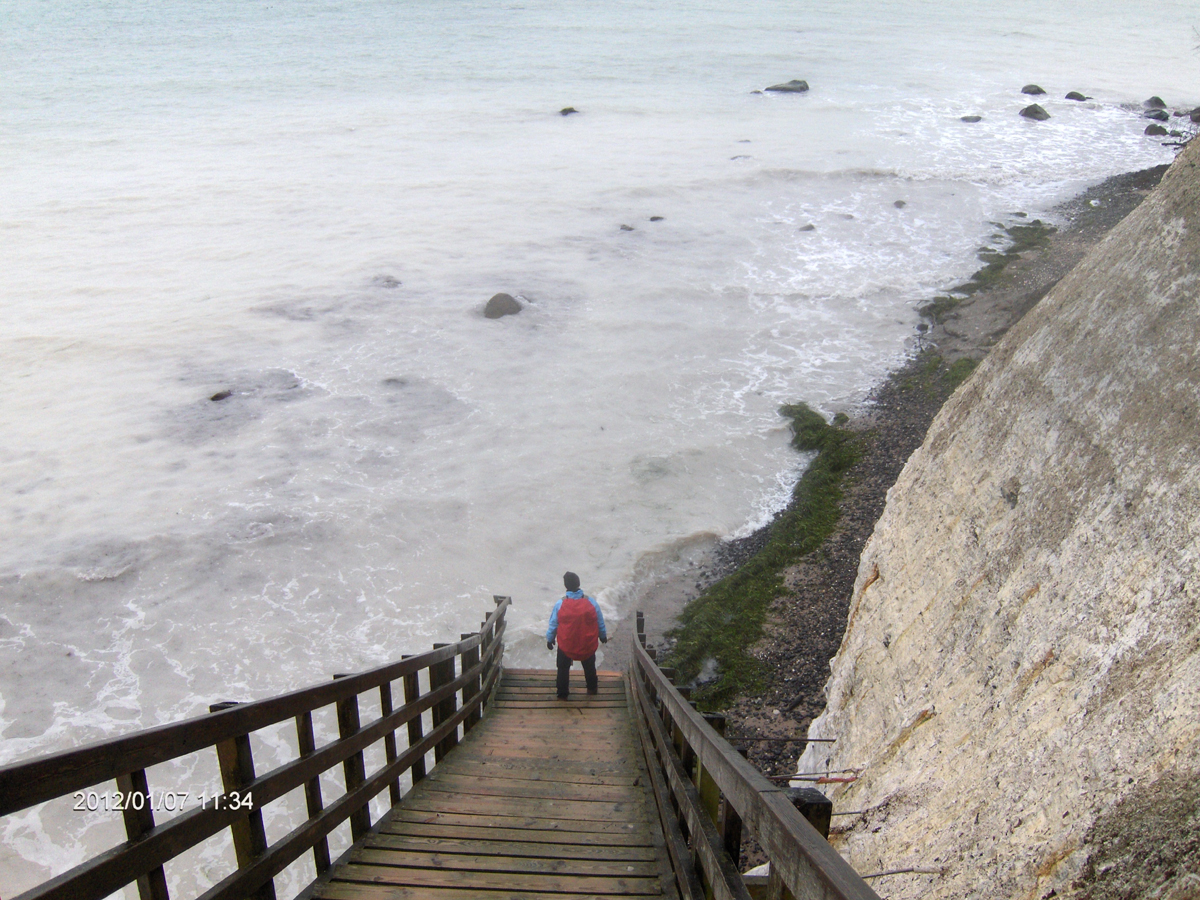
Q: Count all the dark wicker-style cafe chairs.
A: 0